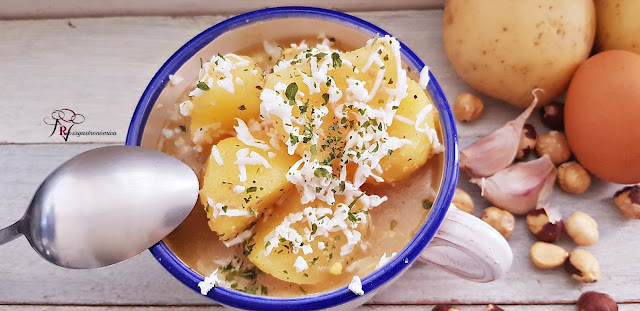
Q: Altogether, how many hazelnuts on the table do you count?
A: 15